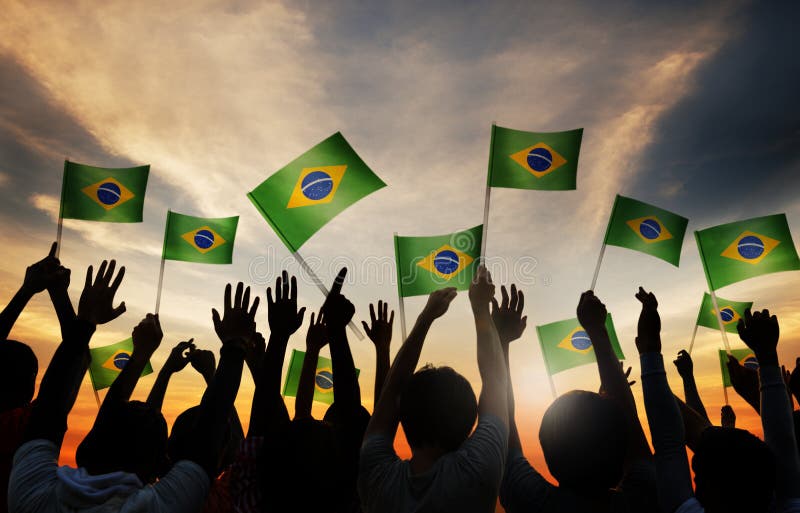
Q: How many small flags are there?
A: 12